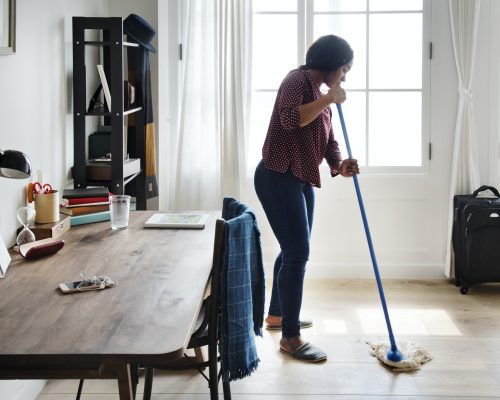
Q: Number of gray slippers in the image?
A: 2